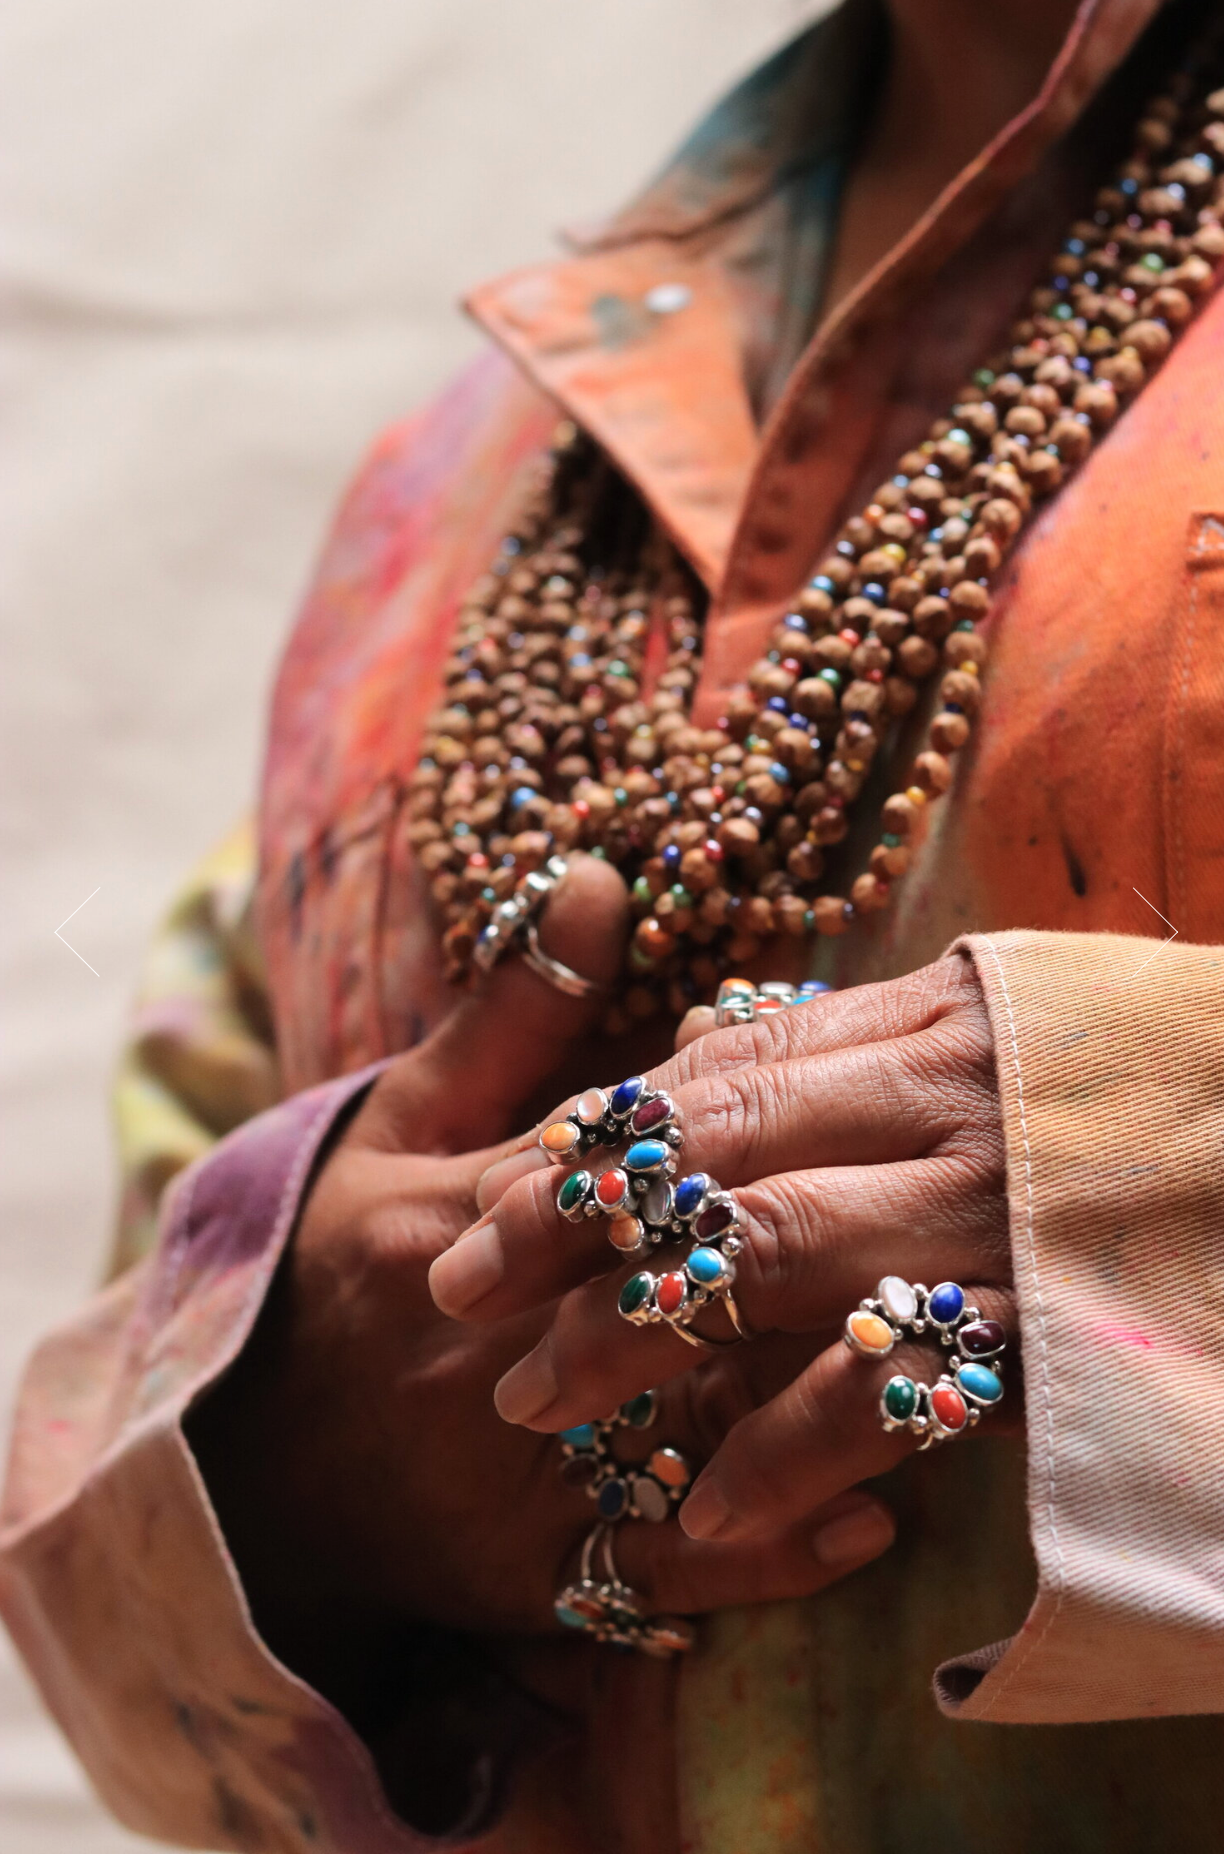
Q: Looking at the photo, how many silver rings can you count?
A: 7